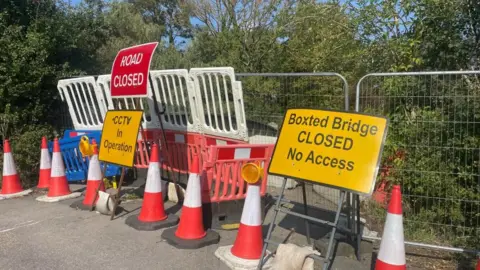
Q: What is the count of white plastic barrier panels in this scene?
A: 4